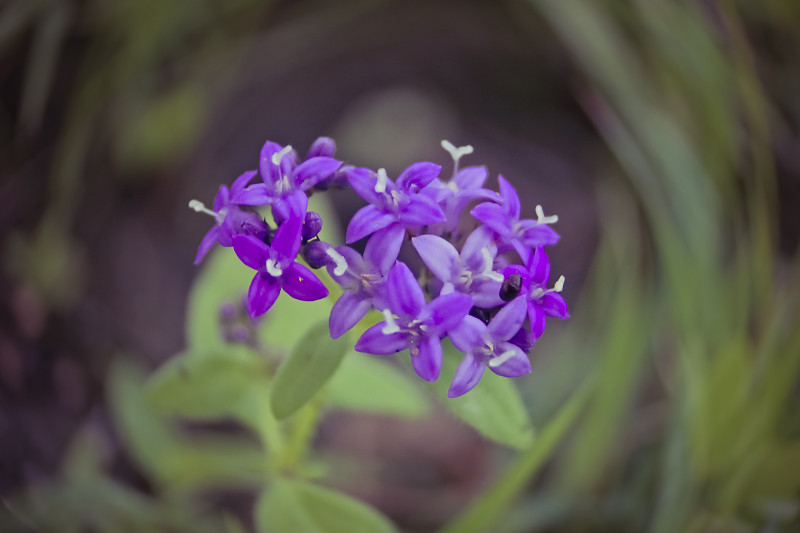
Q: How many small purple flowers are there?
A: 11